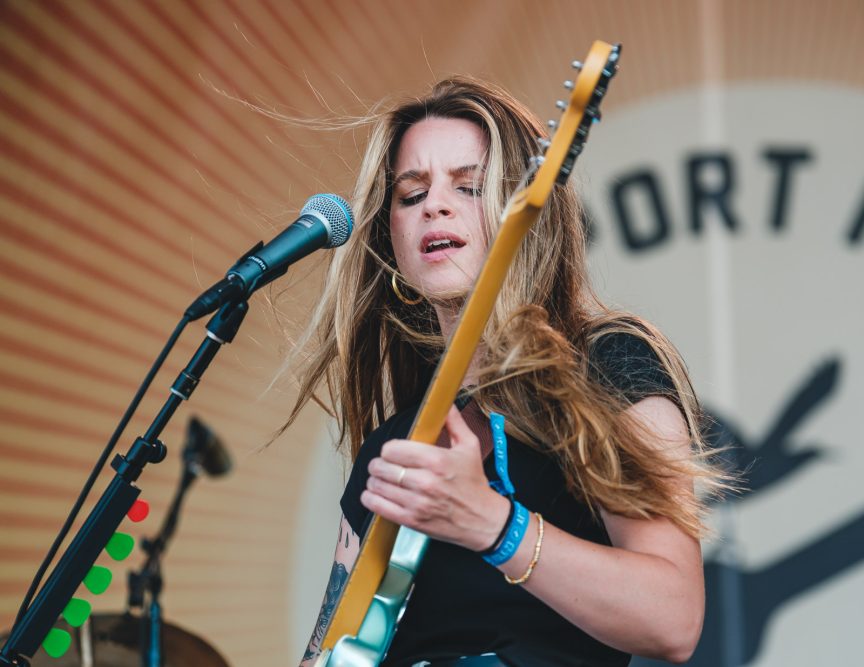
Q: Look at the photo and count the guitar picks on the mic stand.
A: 5